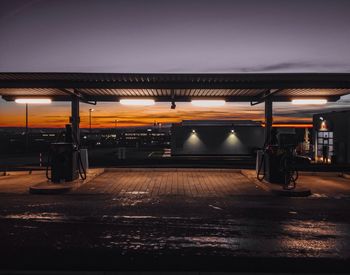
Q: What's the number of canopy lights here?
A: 4